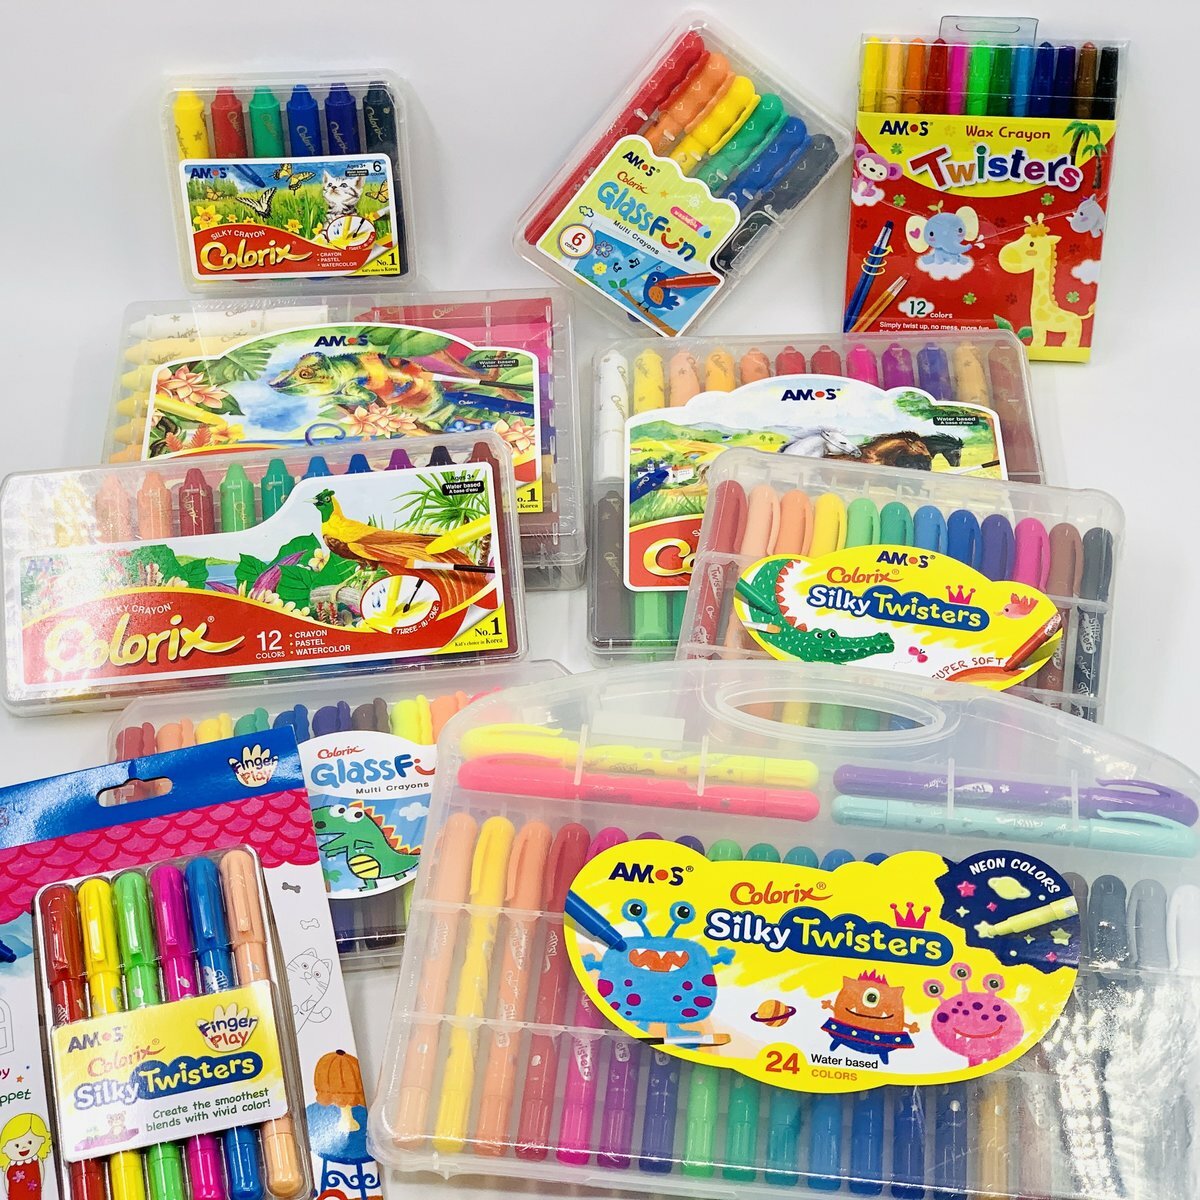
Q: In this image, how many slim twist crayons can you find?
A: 12